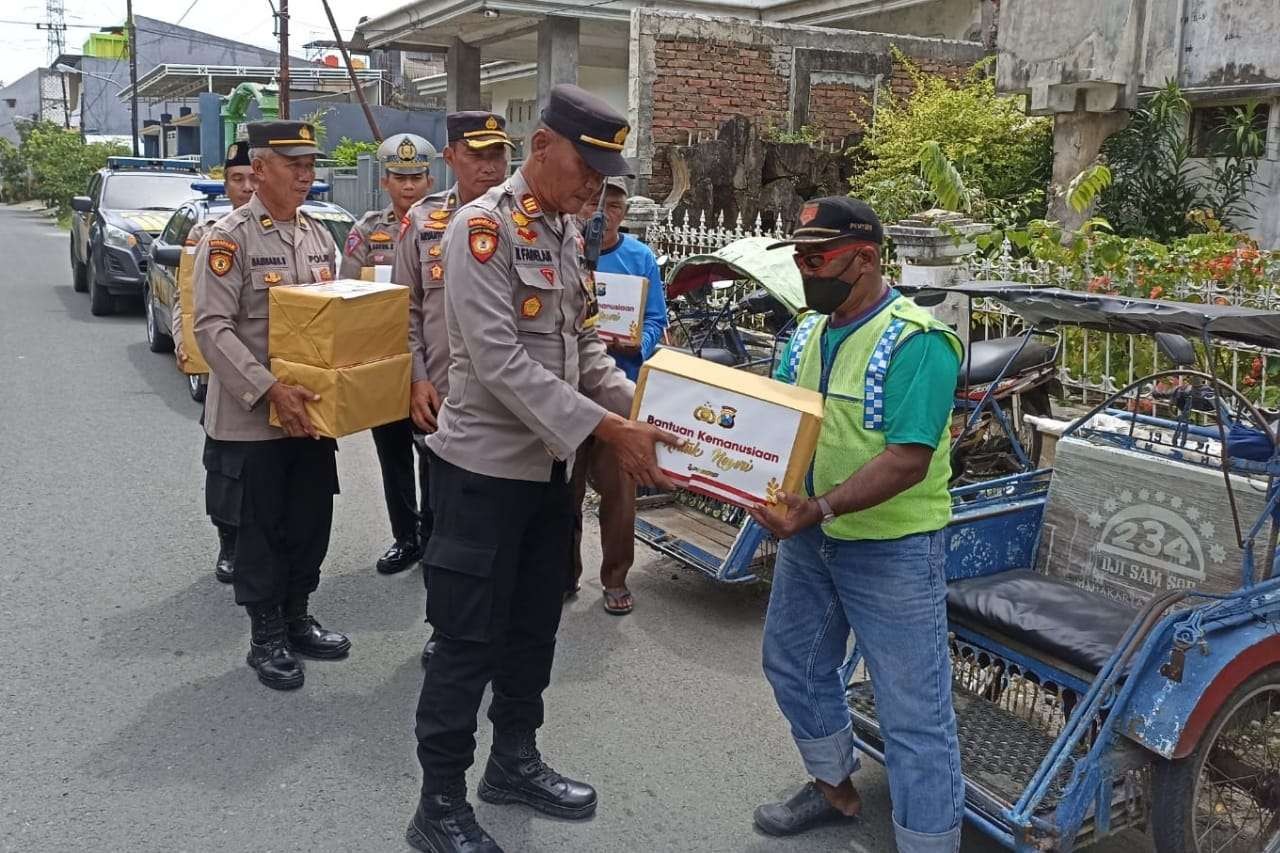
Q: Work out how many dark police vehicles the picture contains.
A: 2